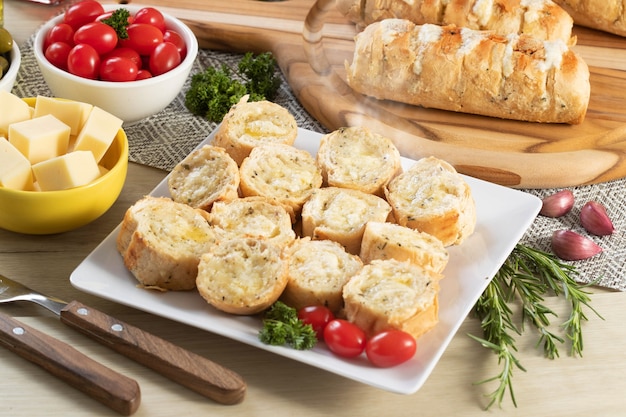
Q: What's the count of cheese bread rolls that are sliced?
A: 12